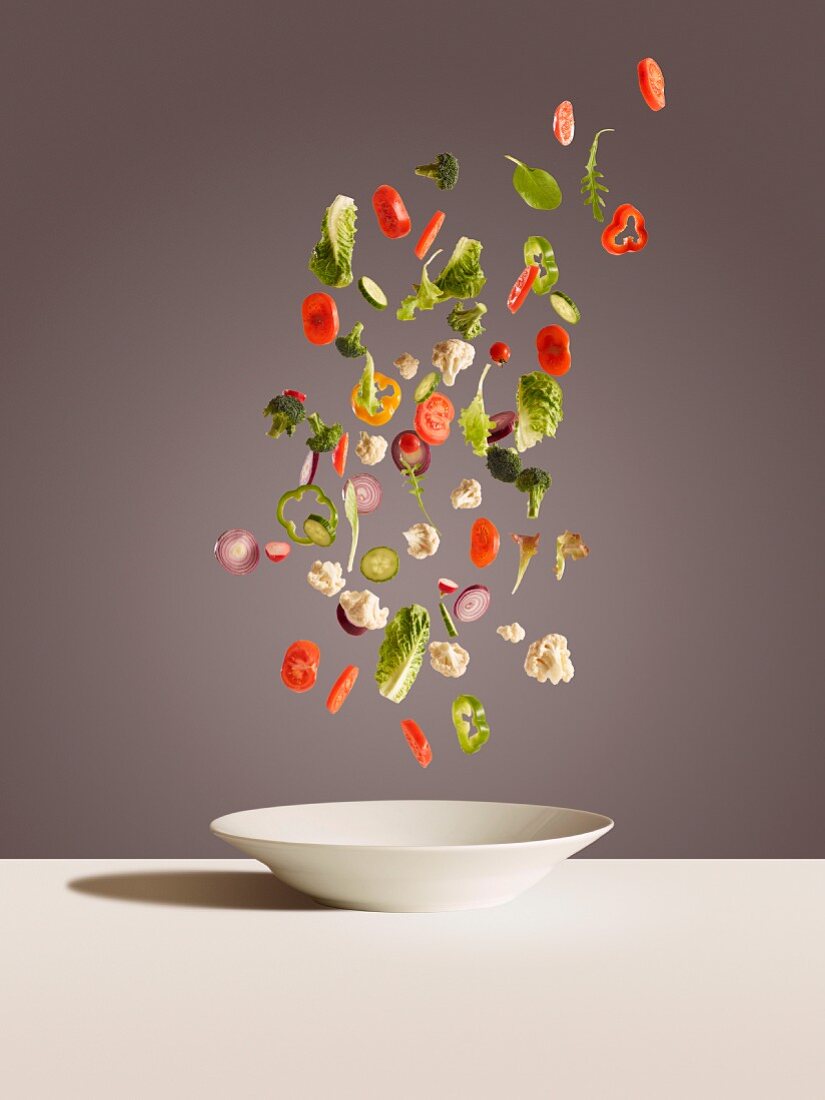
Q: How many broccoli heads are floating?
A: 7